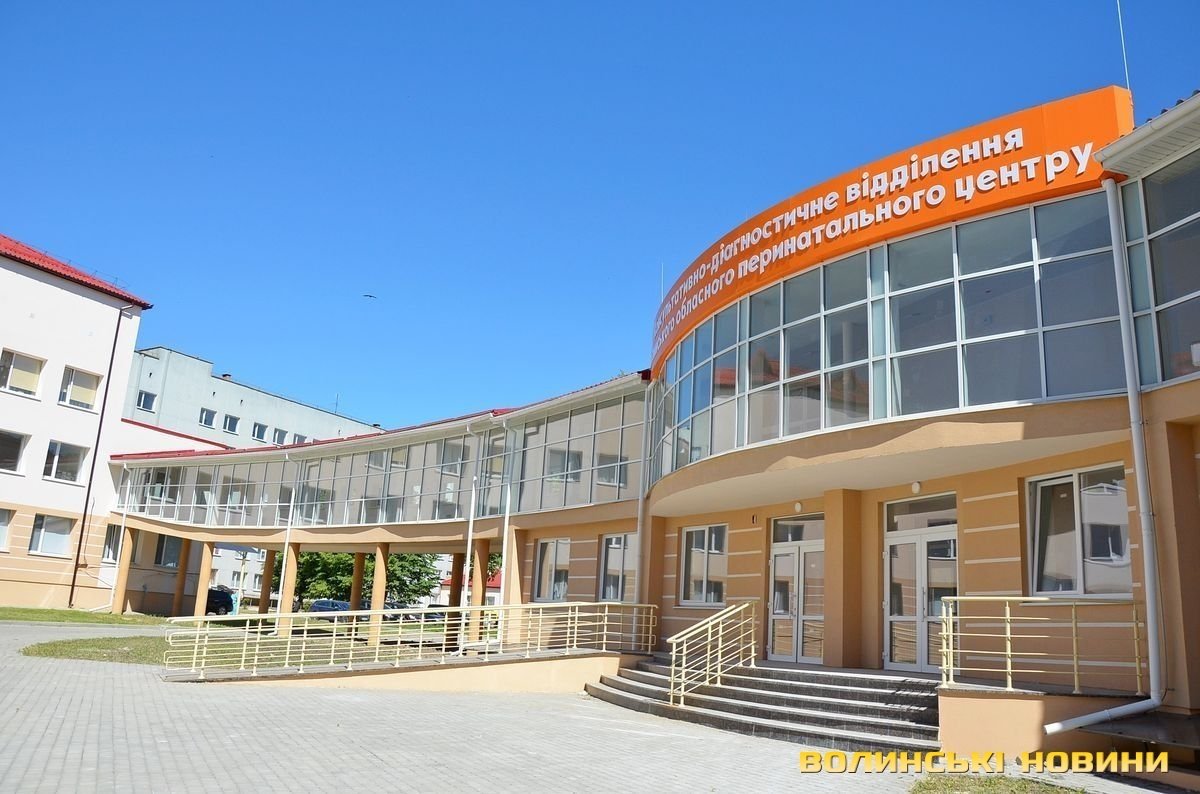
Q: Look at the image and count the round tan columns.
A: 9